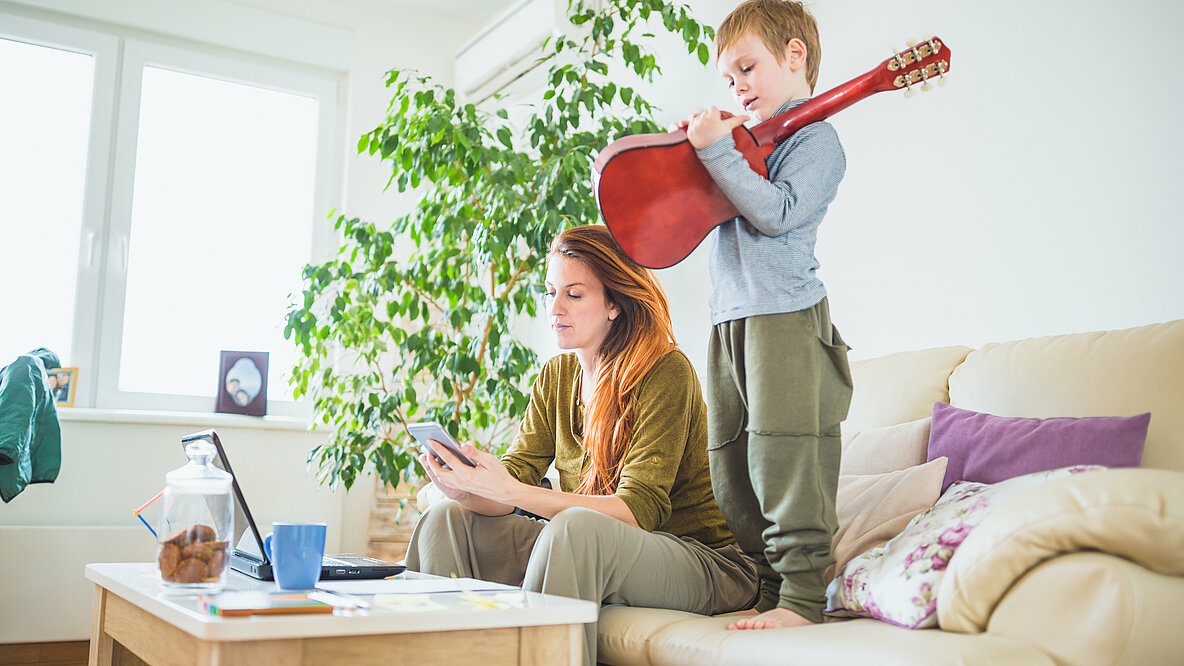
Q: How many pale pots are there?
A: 1